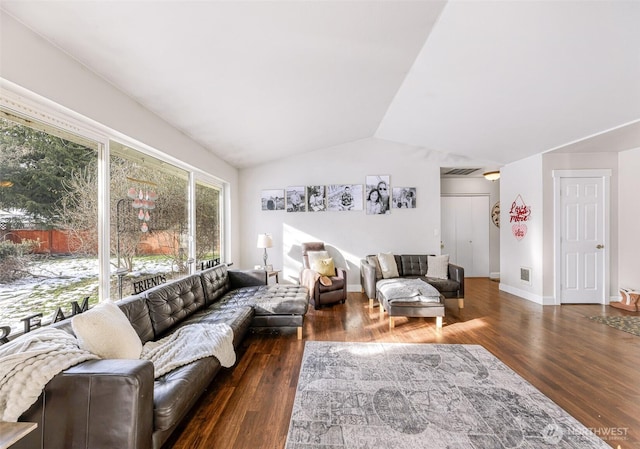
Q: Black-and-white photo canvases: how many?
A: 6